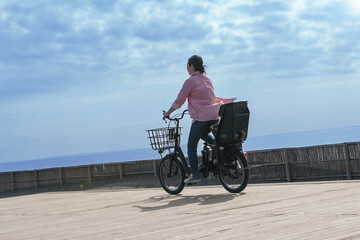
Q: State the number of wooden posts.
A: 8